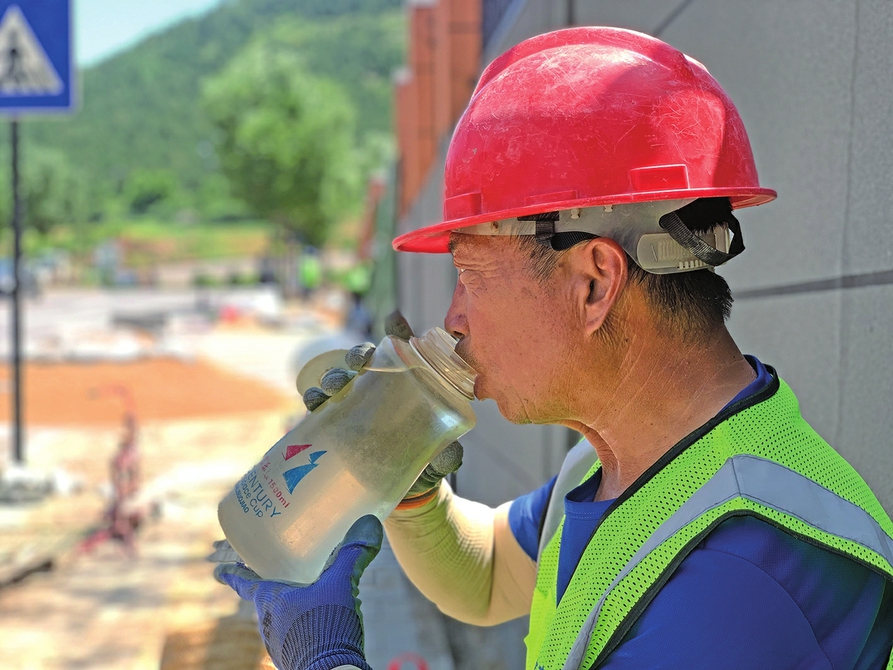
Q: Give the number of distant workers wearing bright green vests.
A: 2